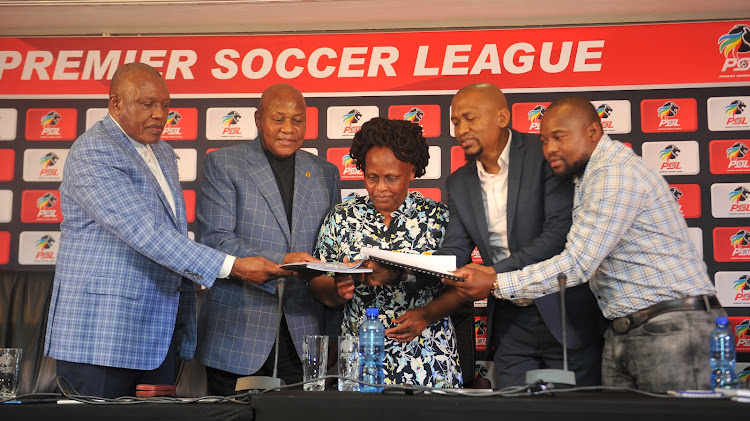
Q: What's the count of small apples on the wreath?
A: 0